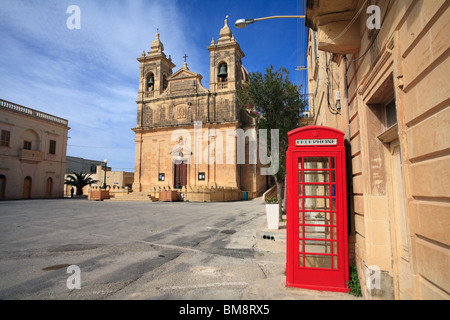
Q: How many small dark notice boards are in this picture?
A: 2